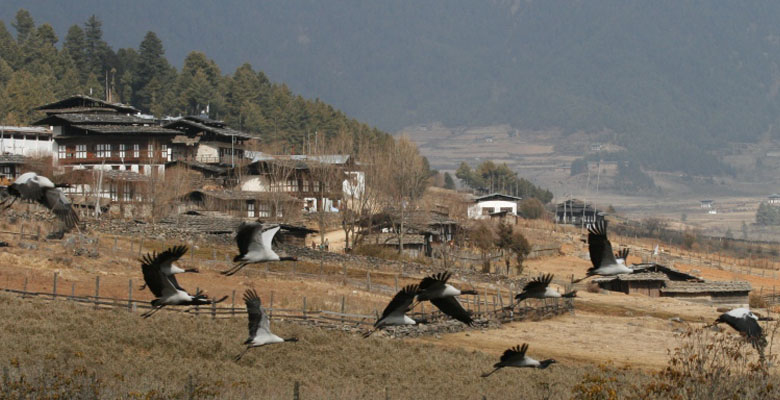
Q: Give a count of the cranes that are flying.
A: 11